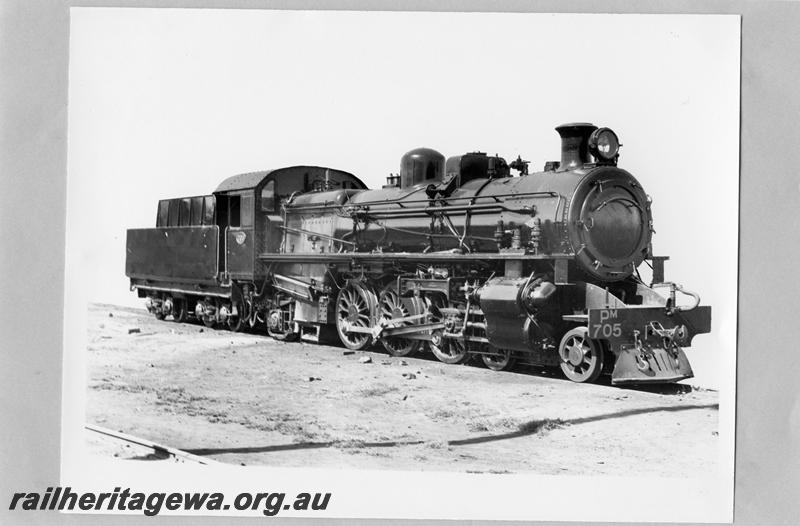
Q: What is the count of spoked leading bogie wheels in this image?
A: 2